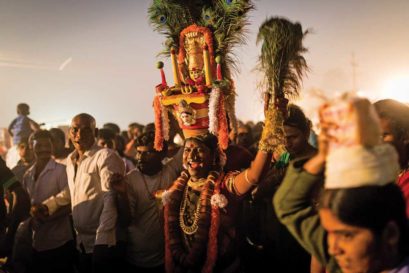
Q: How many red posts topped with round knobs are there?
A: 2